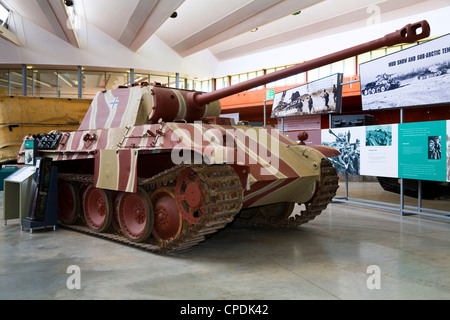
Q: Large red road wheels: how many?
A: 4